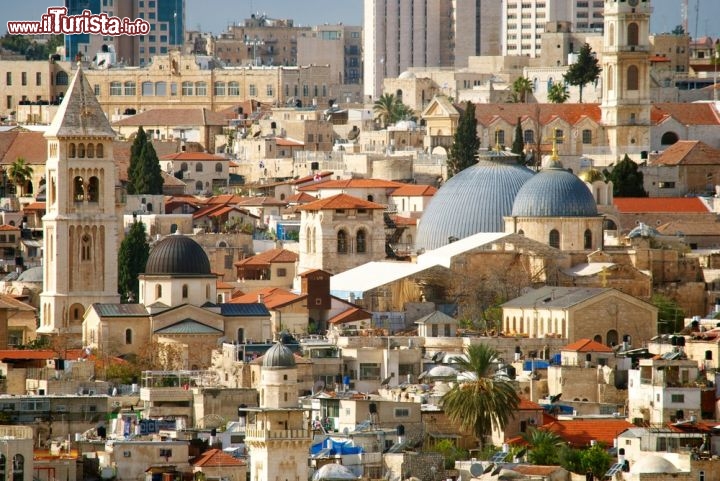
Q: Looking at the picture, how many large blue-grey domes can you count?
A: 2